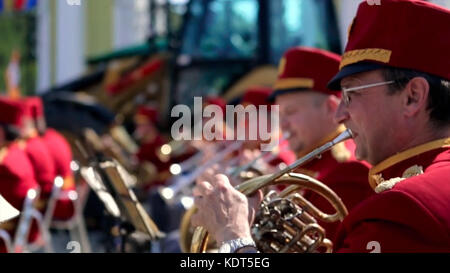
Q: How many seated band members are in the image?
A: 8